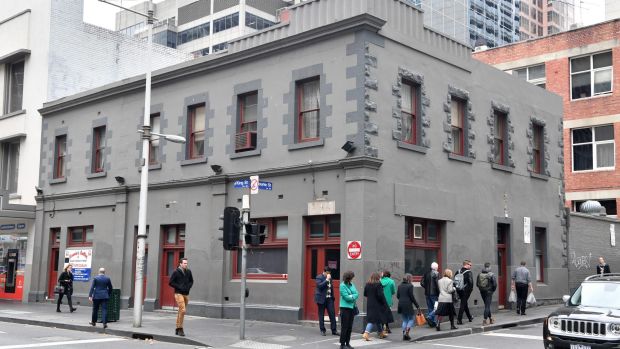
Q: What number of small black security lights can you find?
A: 4